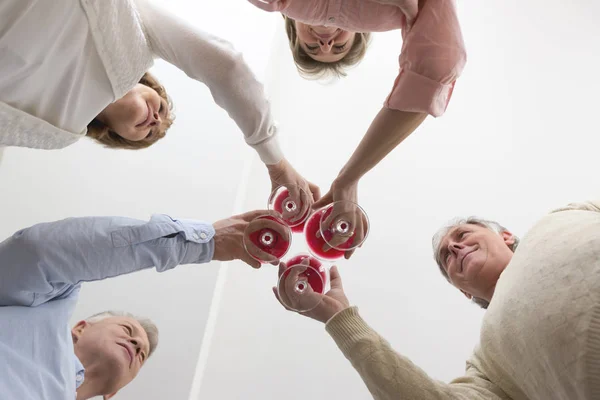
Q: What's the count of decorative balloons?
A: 0